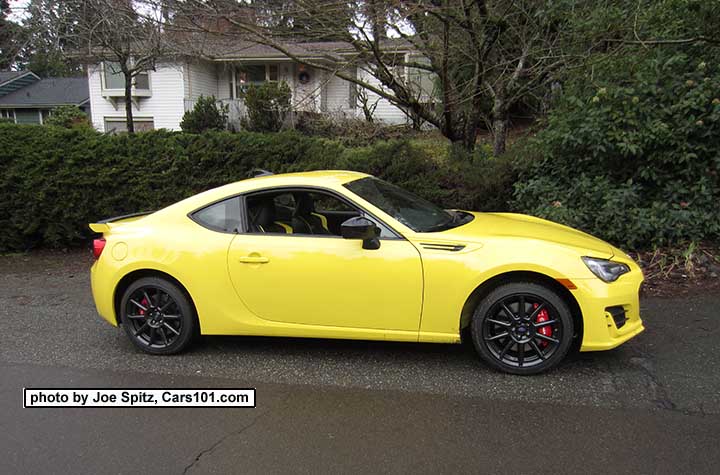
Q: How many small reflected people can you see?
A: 0